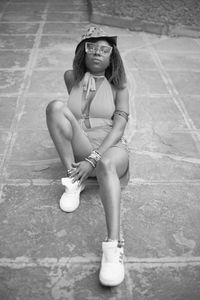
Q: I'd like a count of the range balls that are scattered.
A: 0